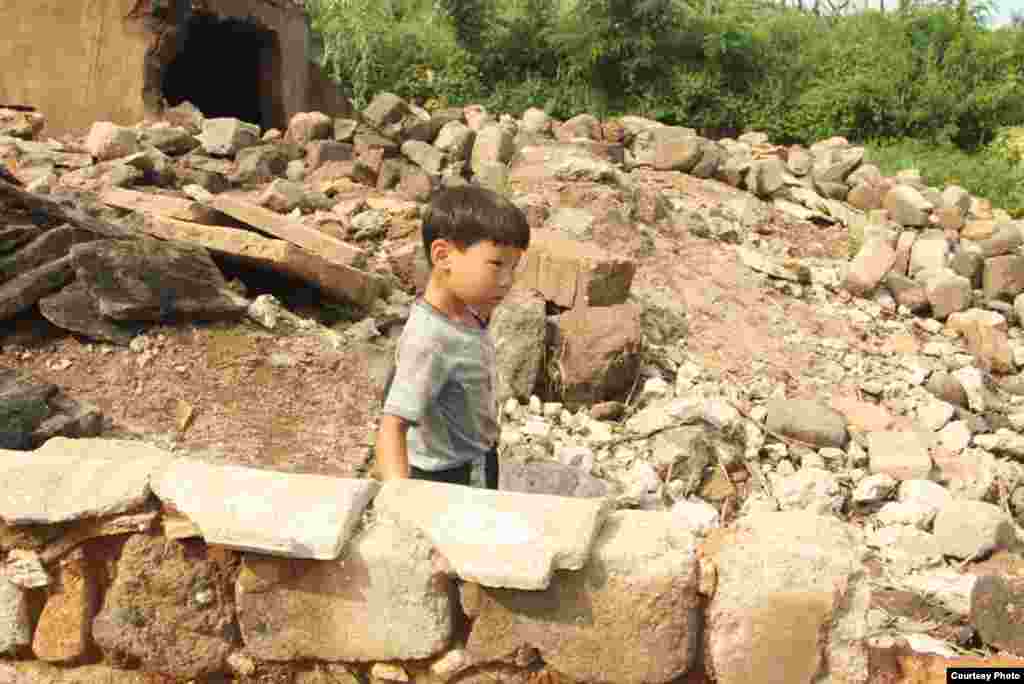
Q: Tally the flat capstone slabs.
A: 3